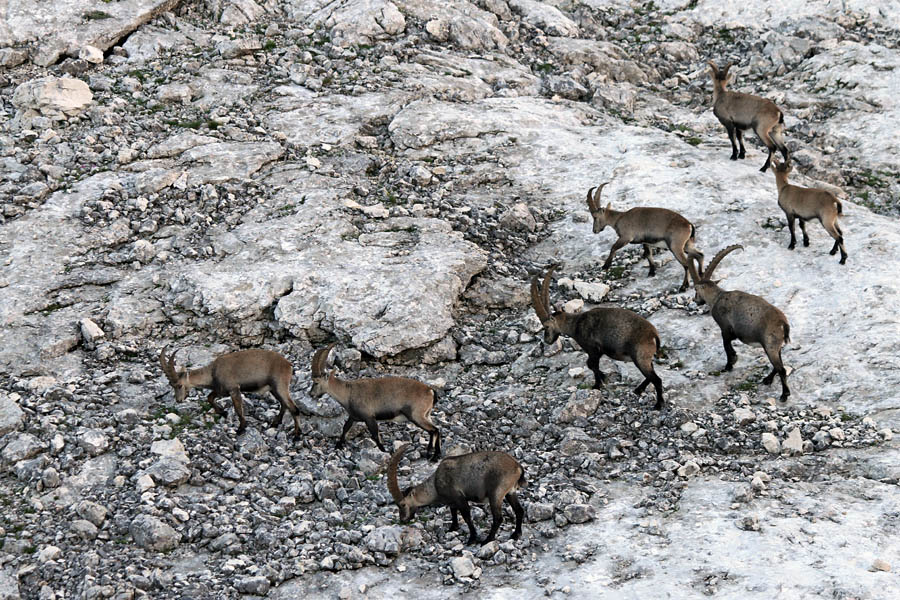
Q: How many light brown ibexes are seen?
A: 5